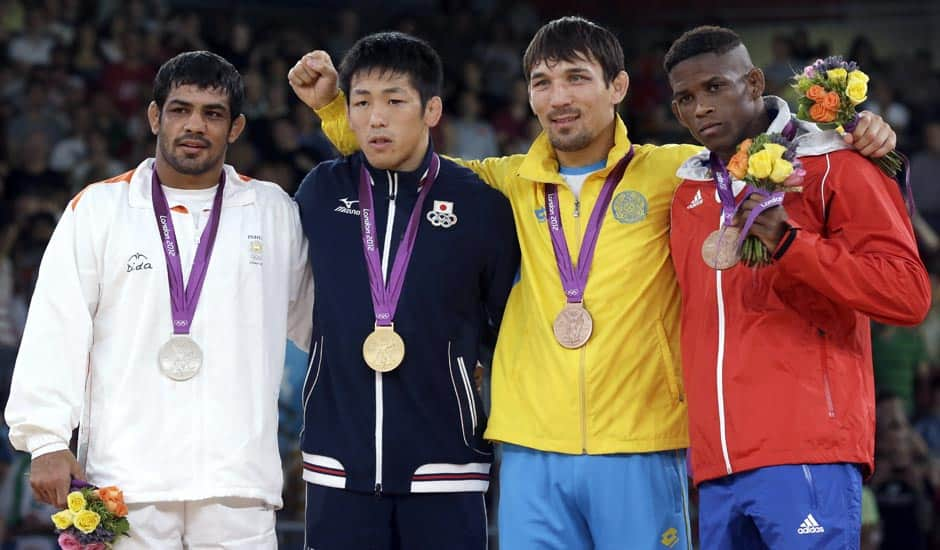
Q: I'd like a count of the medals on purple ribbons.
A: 4